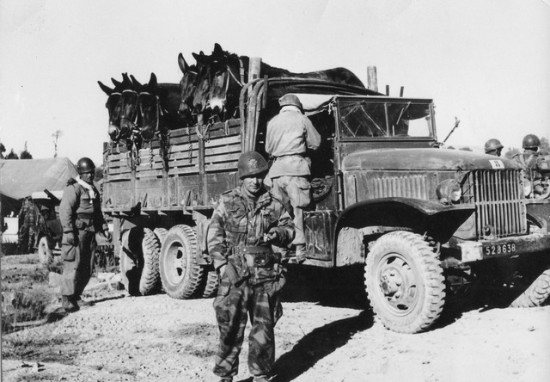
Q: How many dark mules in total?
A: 6